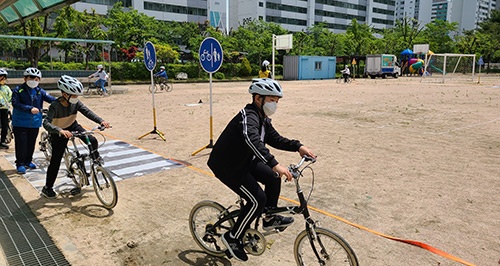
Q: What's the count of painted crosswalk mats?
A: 1